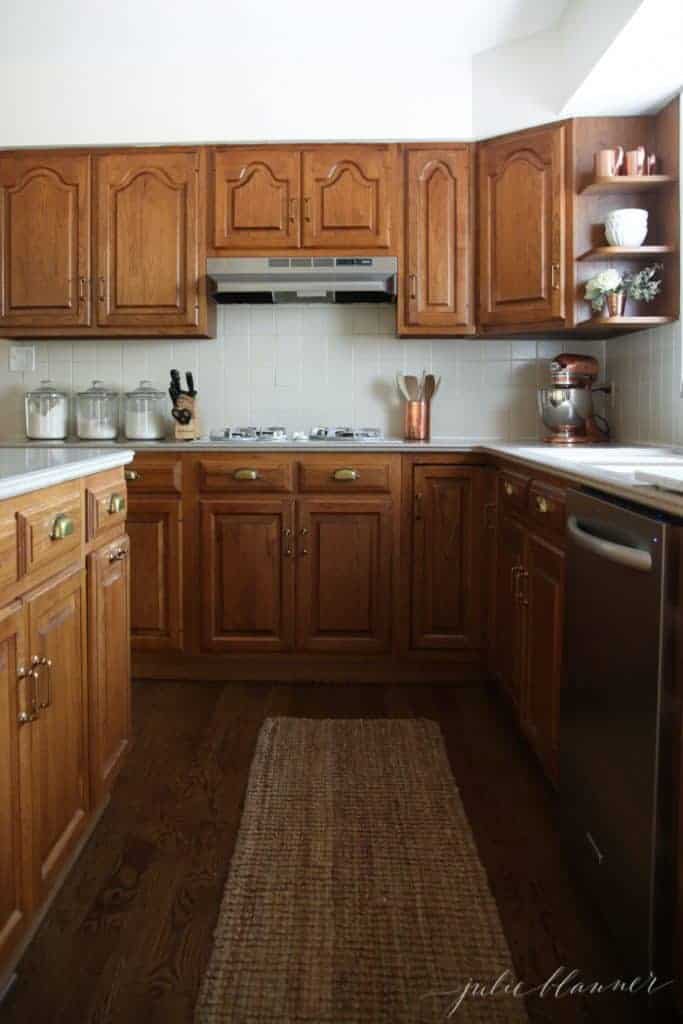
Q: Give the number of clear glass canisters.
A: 3